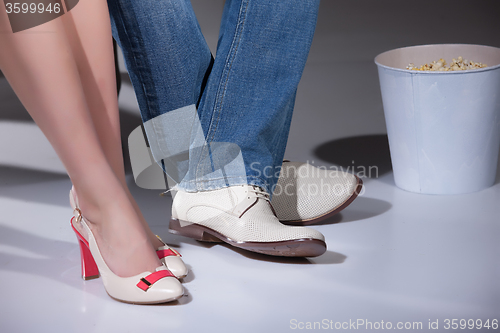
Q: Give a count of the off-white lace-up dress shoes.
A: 2